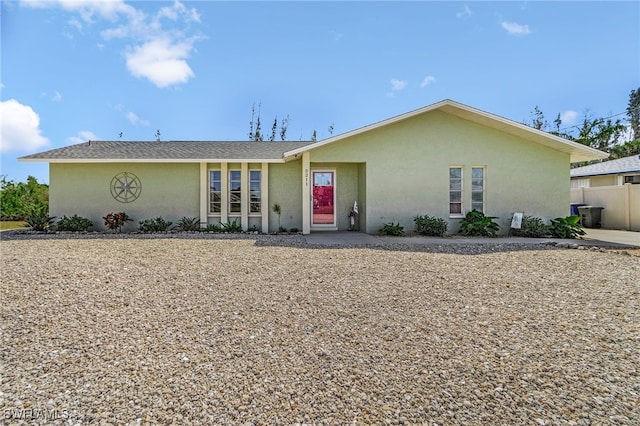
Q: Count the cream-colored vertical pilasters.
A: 5